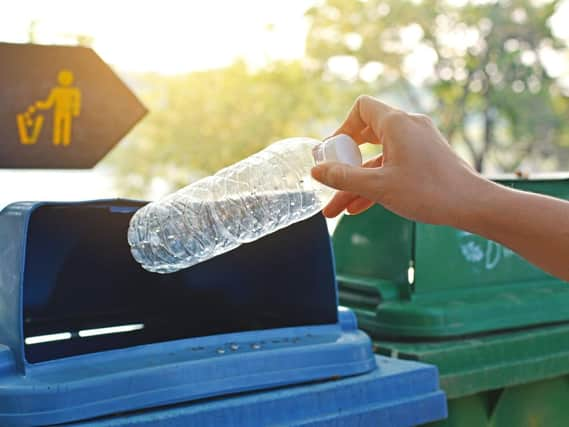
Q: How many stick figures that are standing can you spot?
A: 1